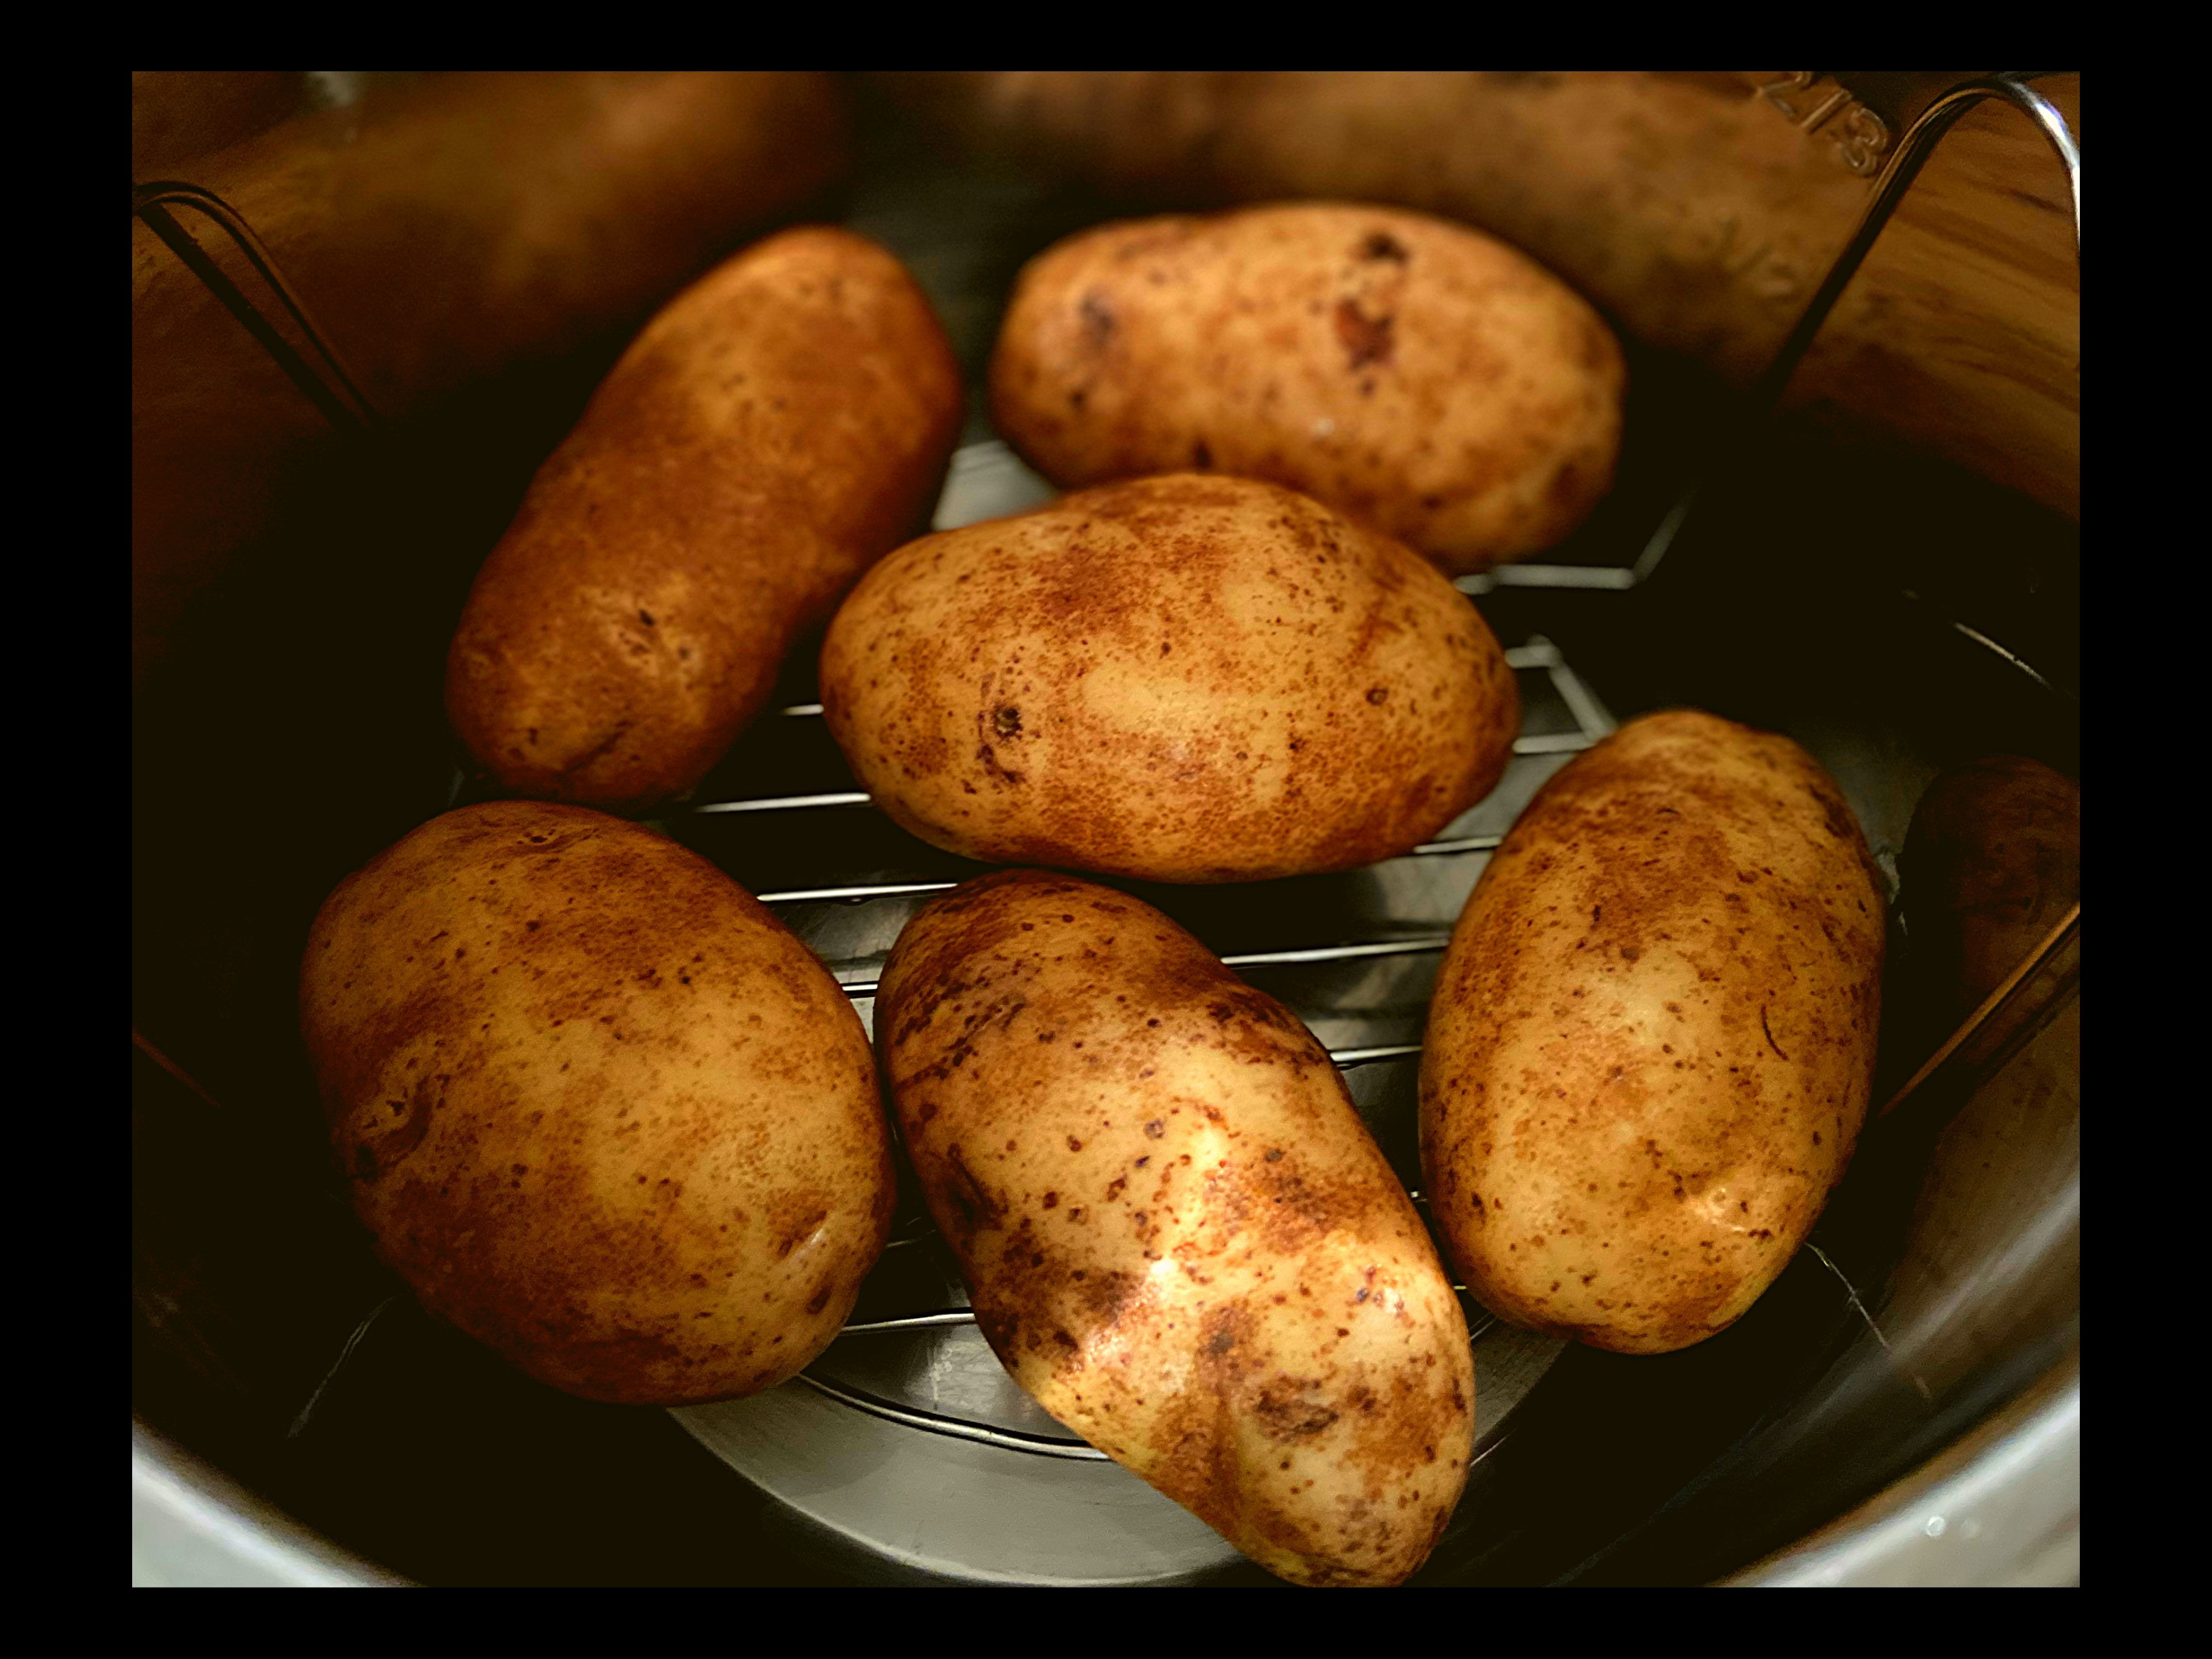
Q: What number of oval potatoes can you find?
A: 6